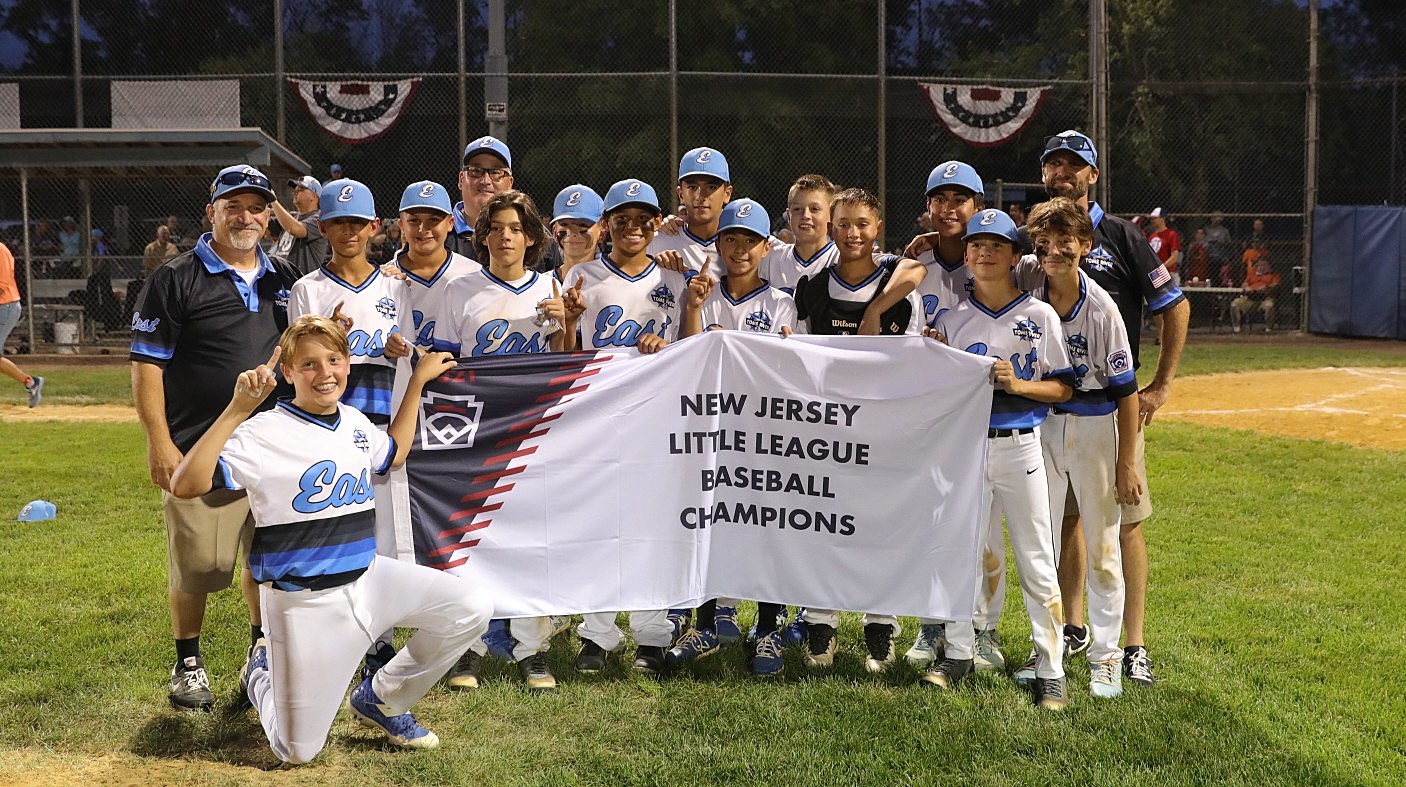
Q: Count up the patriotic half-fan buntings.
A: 2